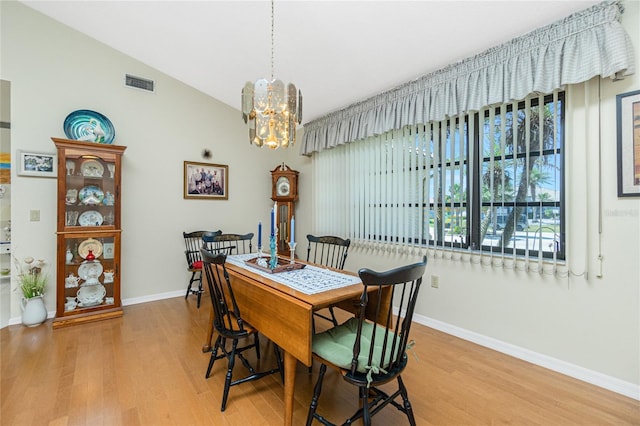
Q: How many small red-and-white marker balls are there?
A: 0